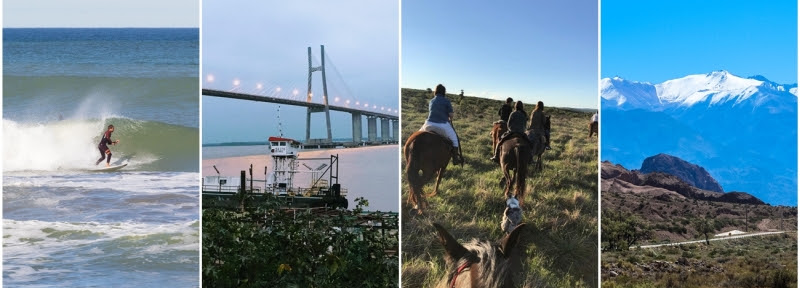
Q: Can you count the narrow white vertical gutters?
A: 3